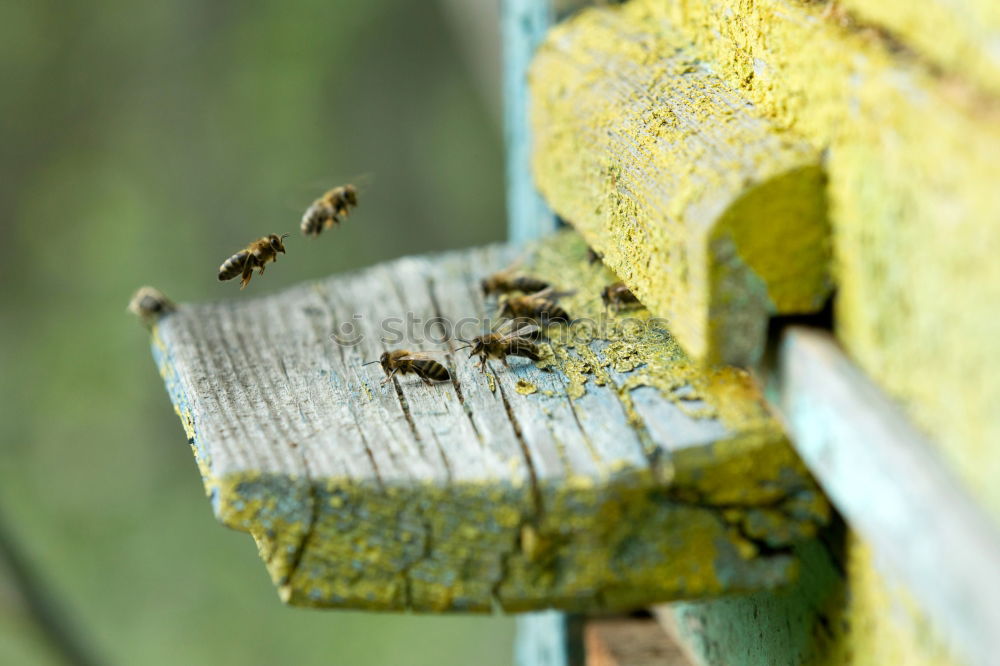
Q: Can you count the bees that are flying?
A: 2